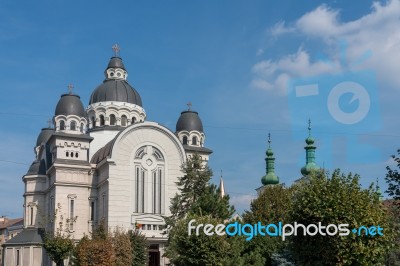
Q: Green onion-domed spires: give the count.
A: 2